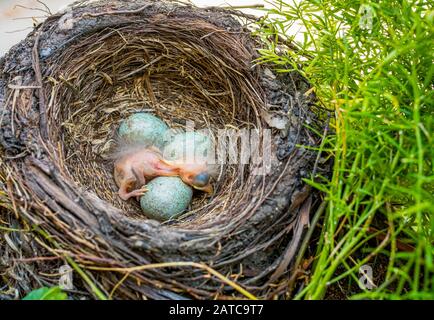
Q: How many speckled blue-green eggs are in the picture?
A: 3